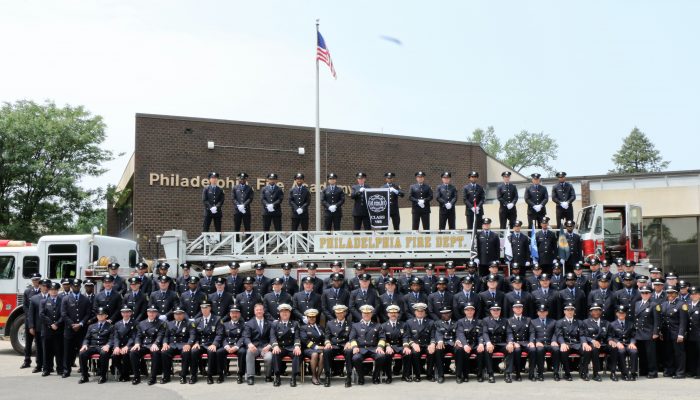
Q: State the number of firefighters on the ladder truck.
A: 13